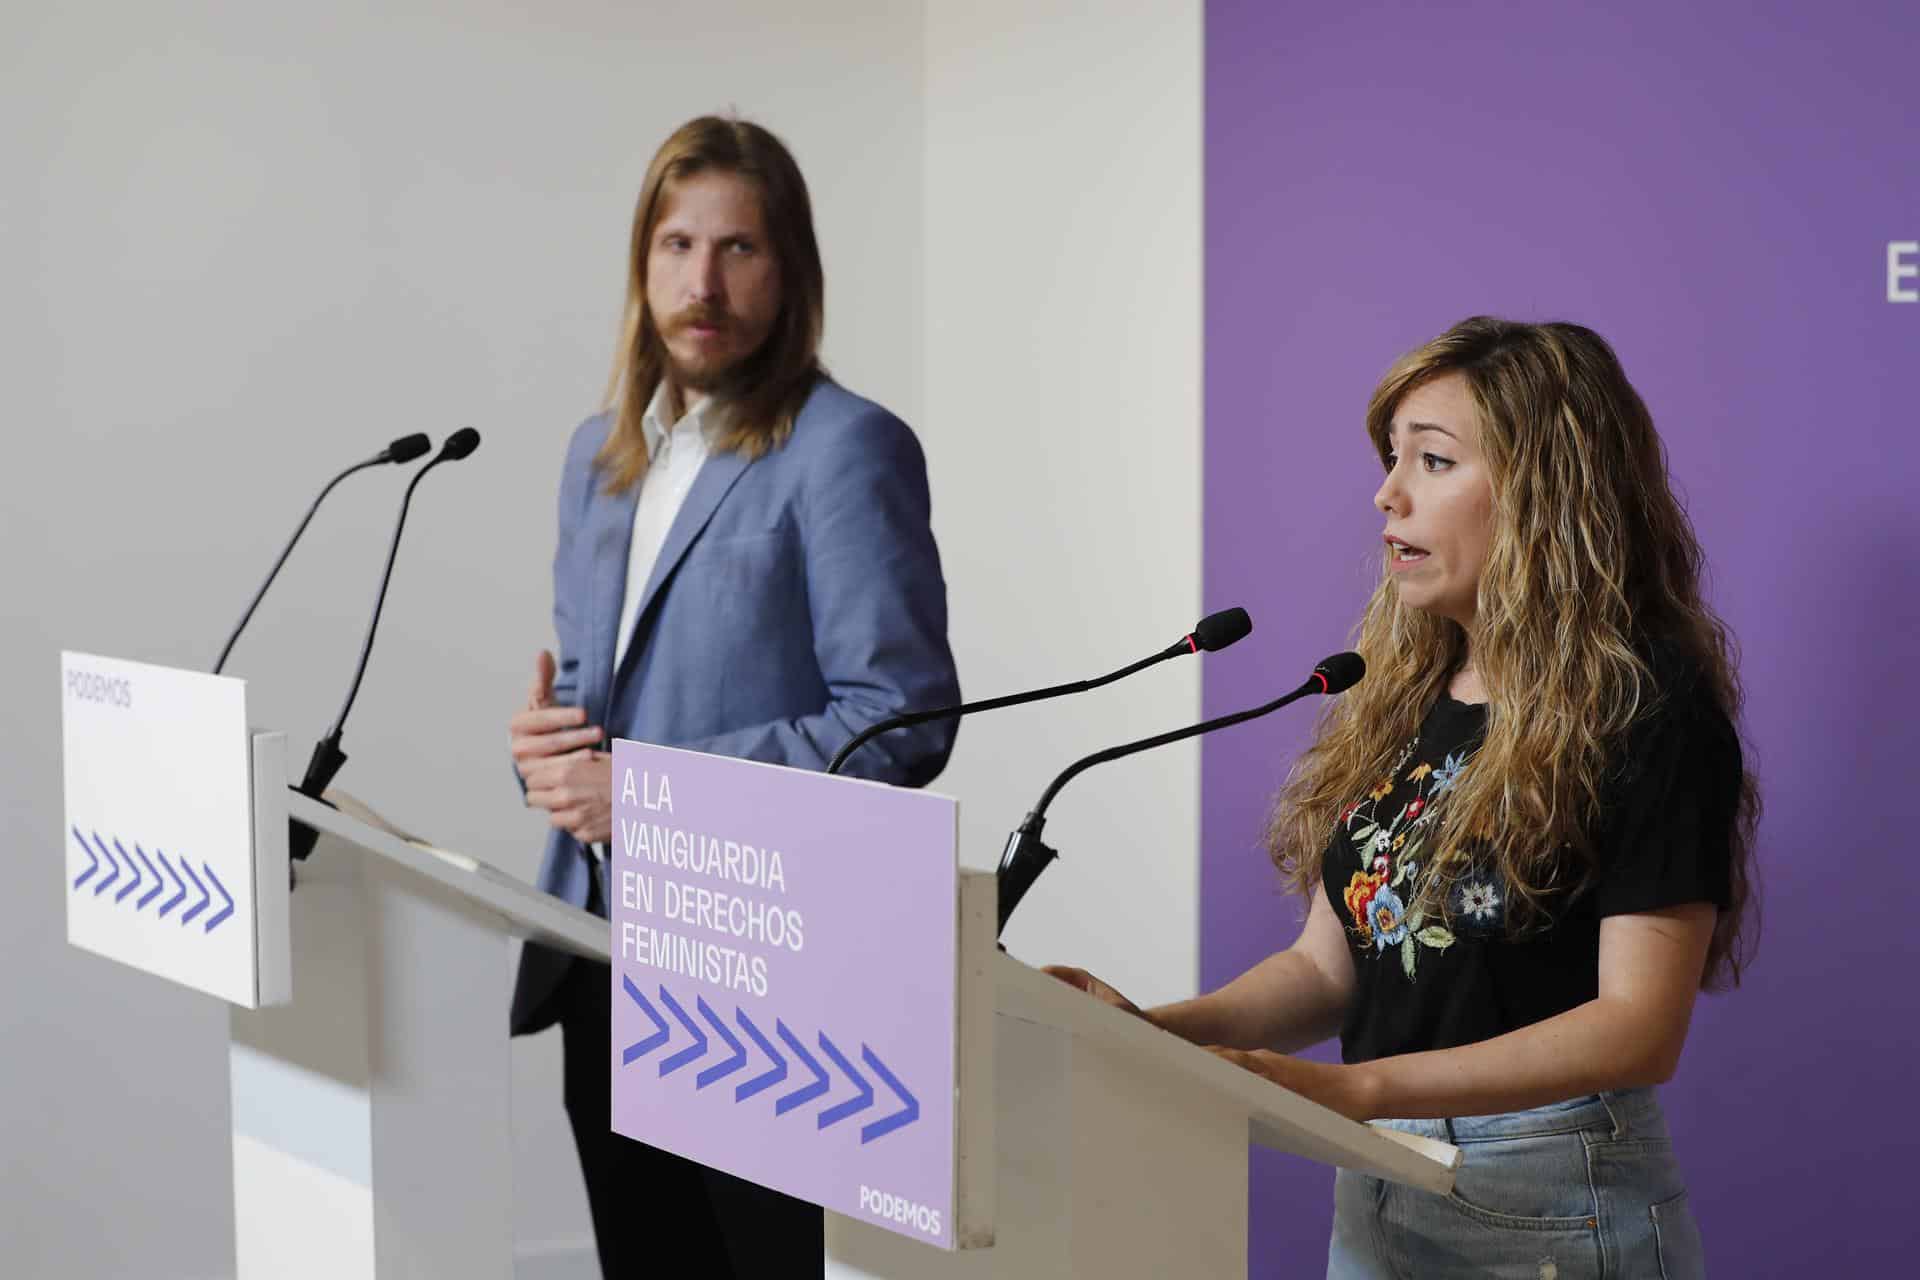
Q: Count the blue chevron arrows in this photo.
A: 14